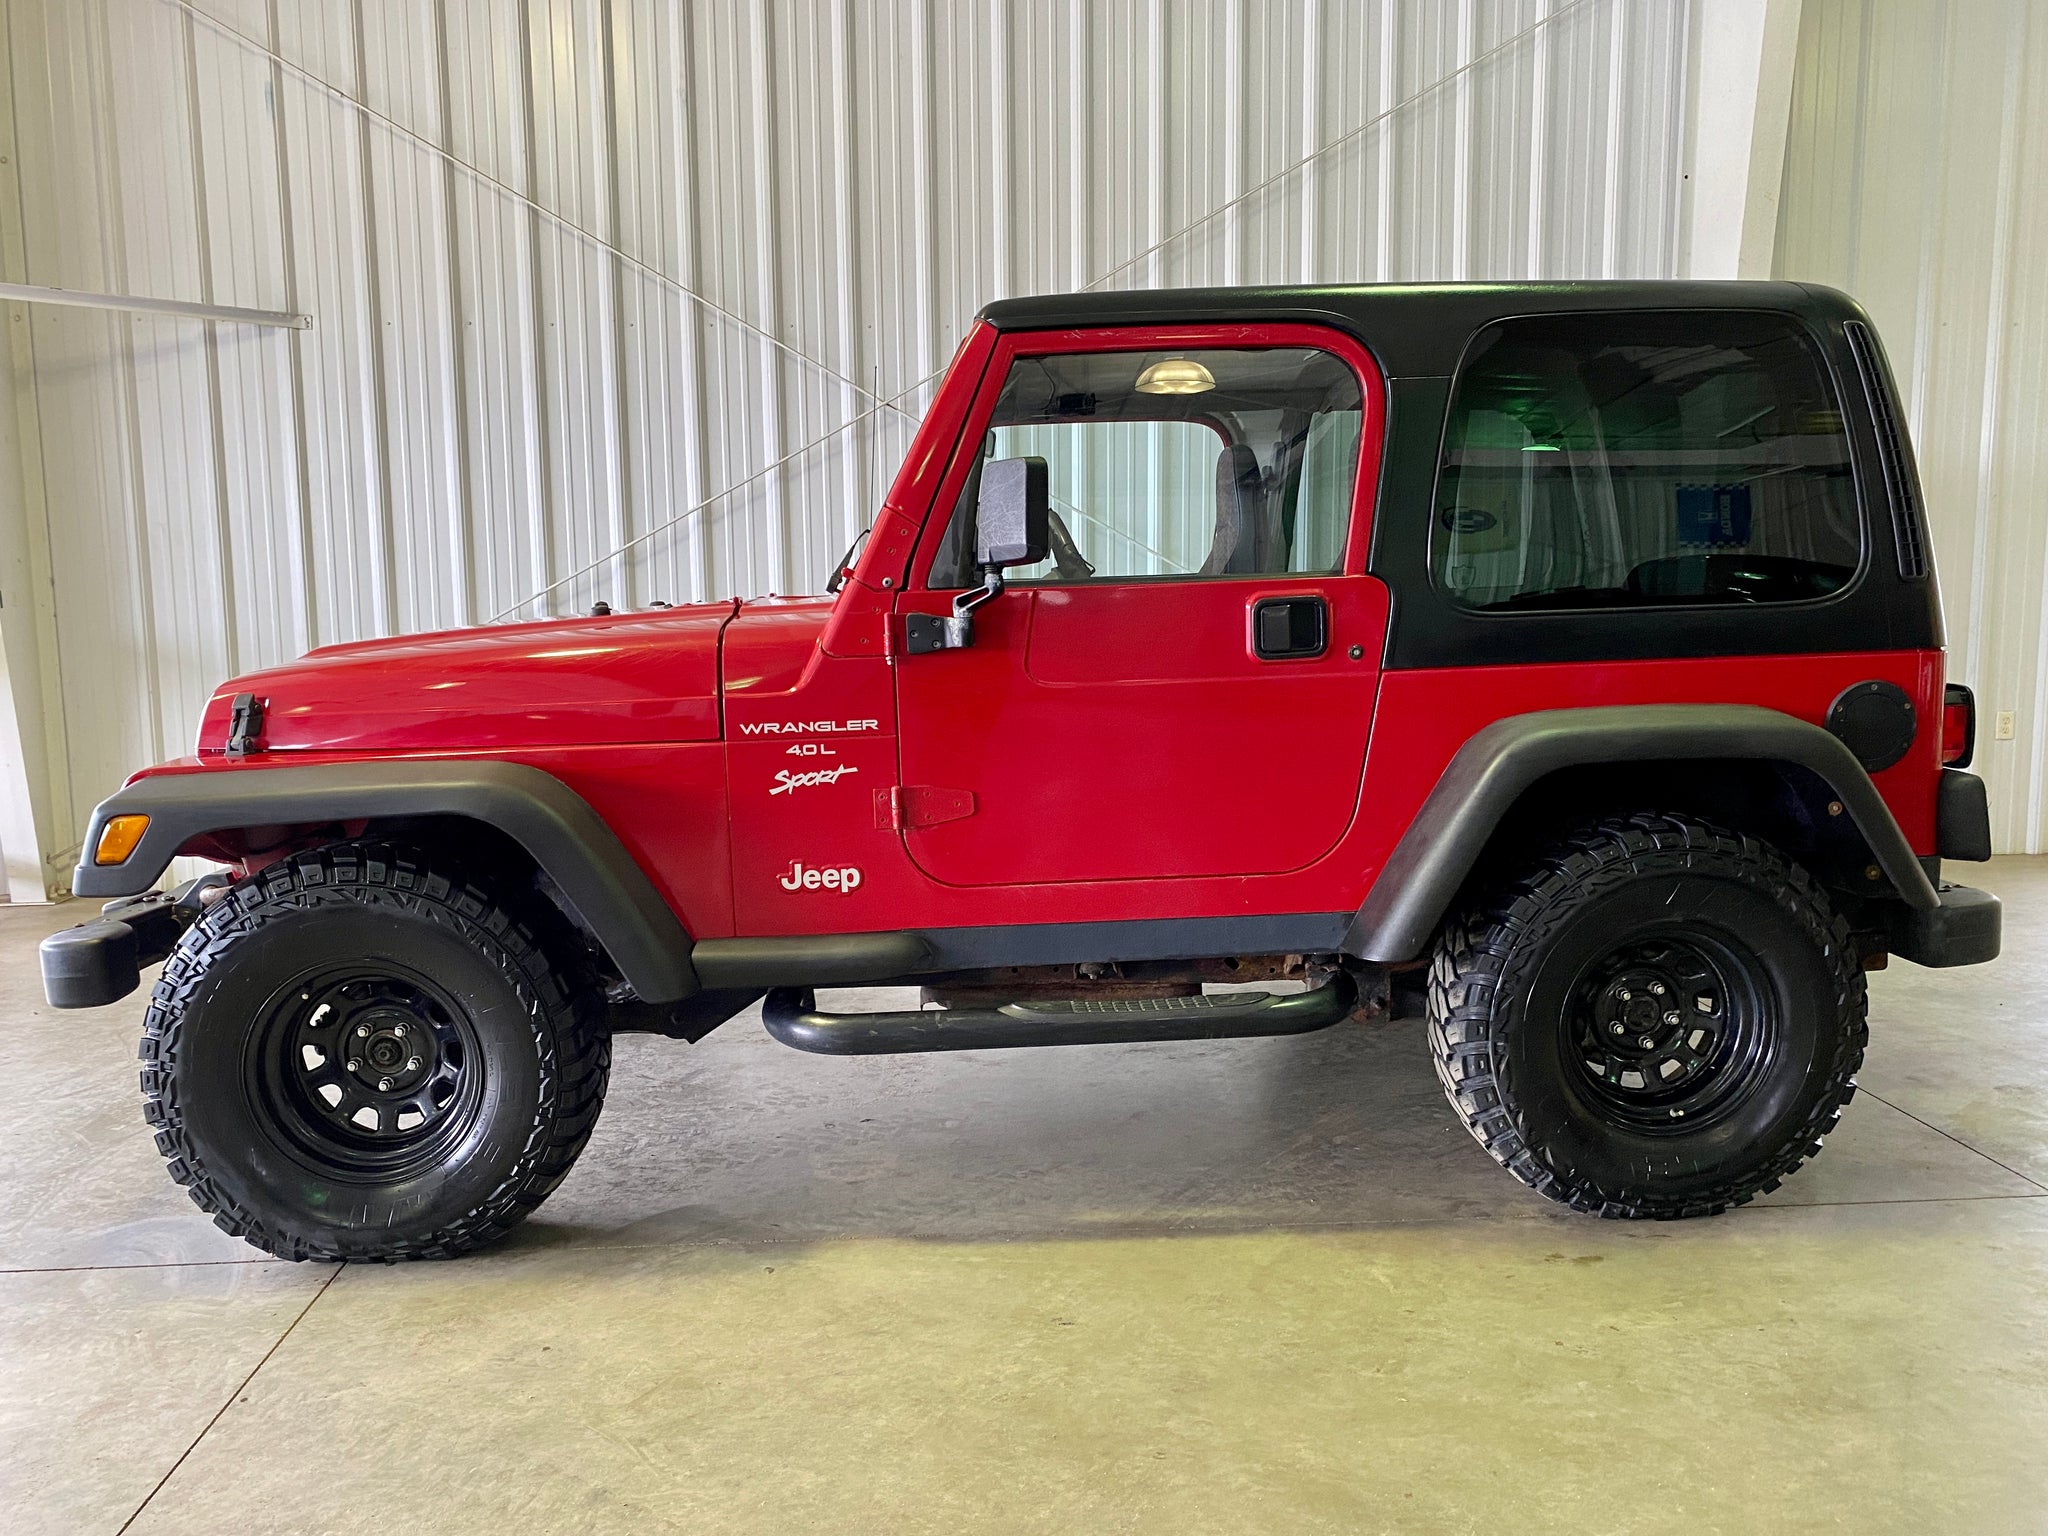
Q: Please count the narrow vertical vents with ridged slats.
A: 1